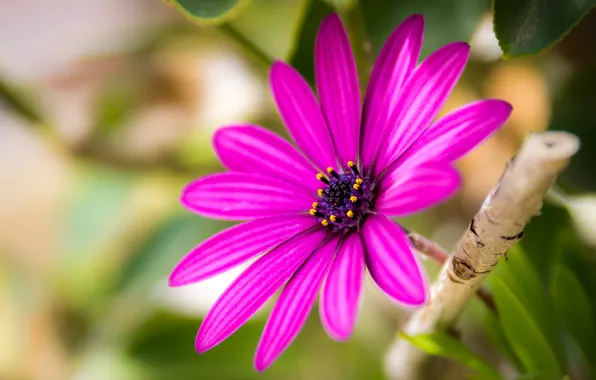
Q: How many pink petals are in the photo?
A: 13